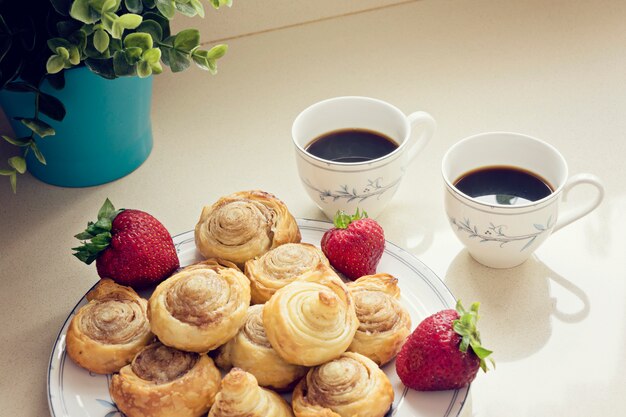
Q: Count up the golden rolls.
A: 10